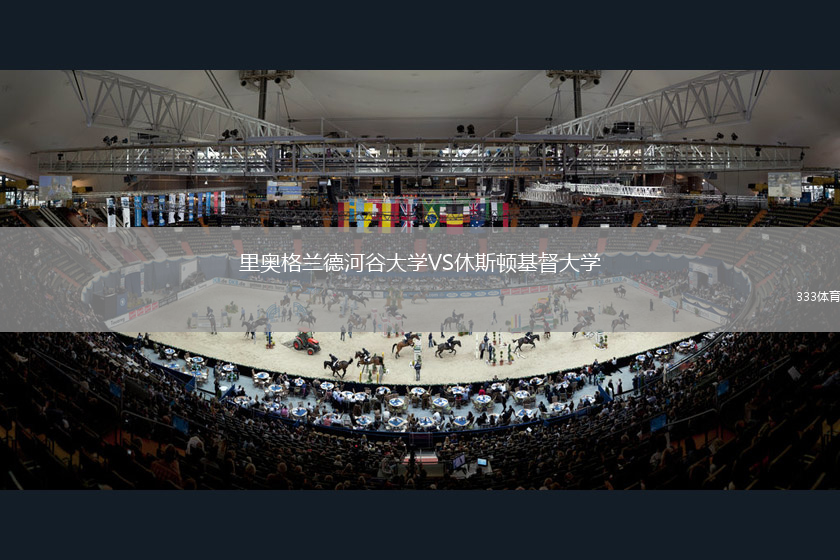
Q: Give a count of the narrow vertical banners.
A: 12